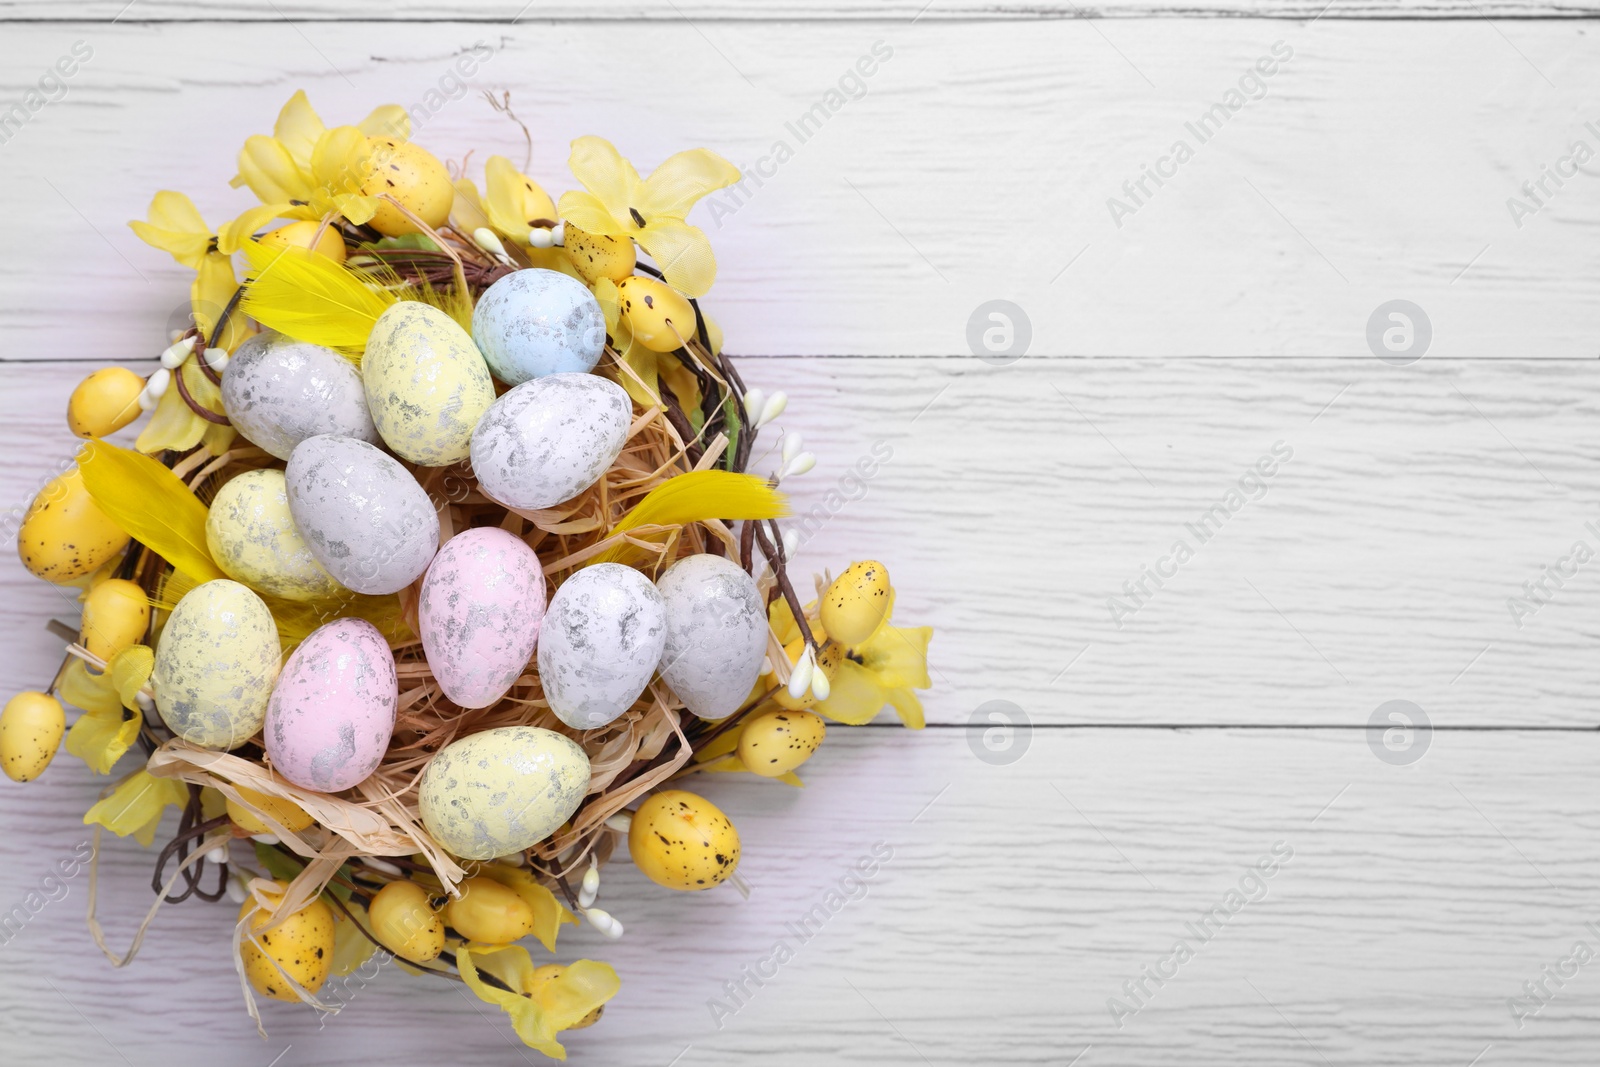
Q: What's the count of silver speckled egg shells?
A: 12